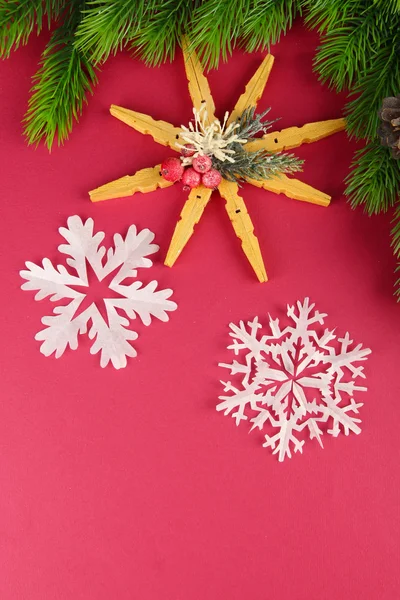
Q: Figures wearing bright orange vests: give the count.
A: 0